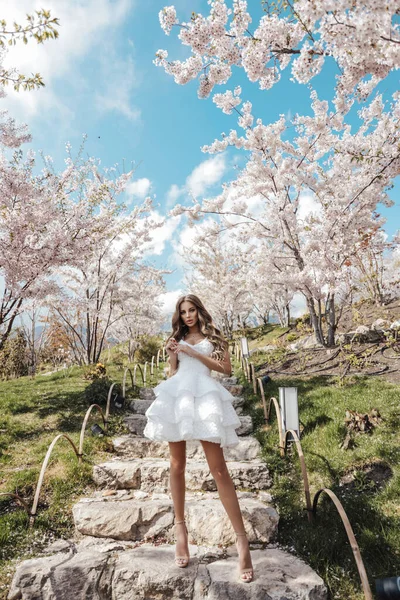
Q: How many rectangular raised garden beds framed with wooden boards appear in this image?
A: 0